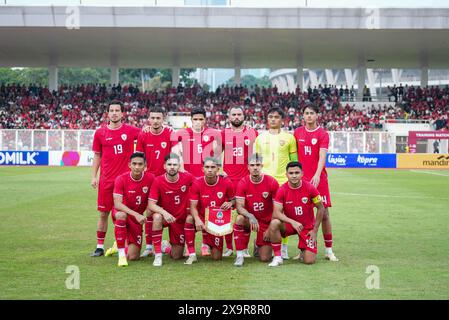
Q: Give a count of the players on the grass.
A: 11